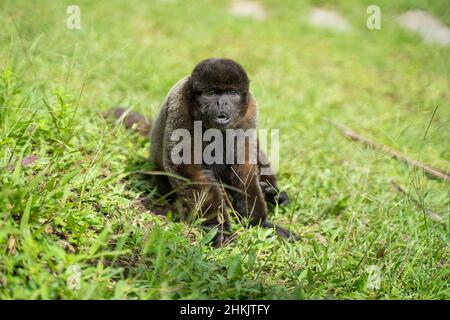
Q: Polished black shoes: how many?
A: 0